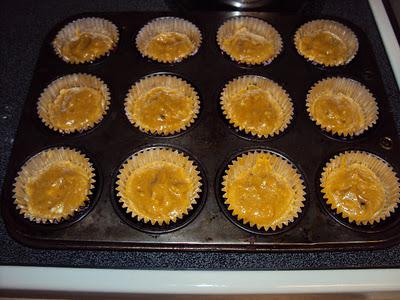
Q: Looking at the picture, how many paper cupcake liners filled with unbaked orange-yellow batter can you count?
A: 12